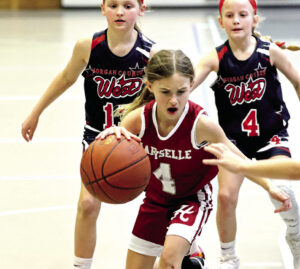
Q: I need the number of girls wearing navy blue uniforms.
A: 2